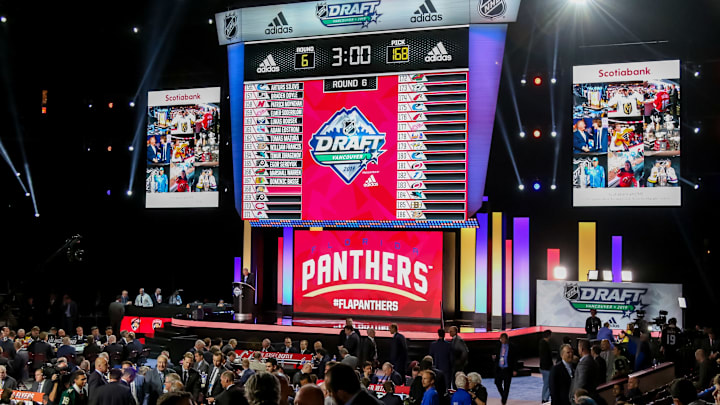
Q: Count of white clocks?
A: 1